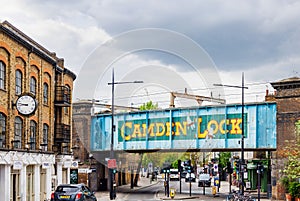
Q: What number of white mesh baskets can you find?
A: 0